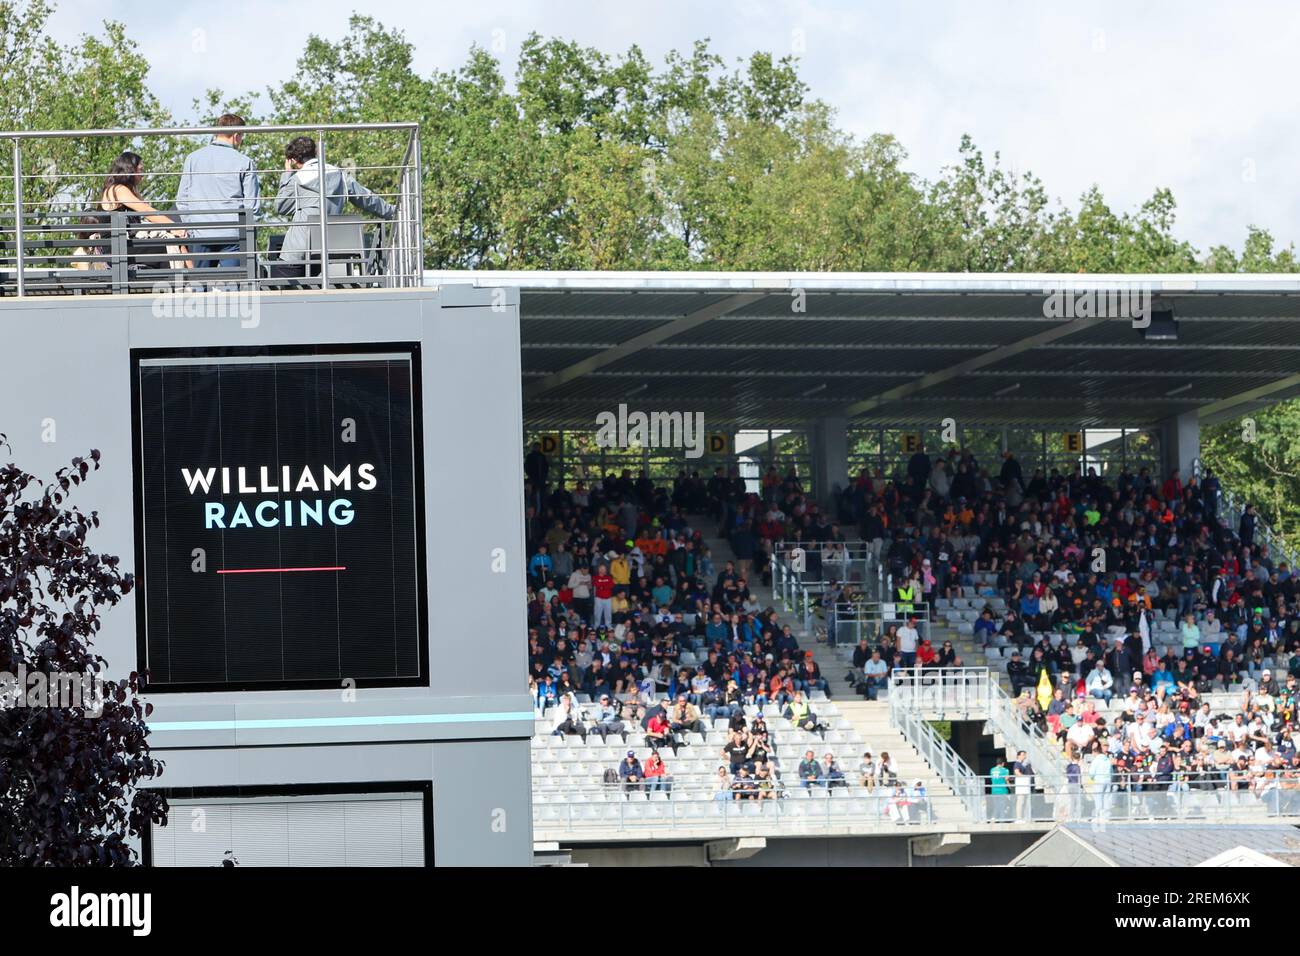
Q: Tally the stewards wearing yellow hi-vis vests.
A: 2